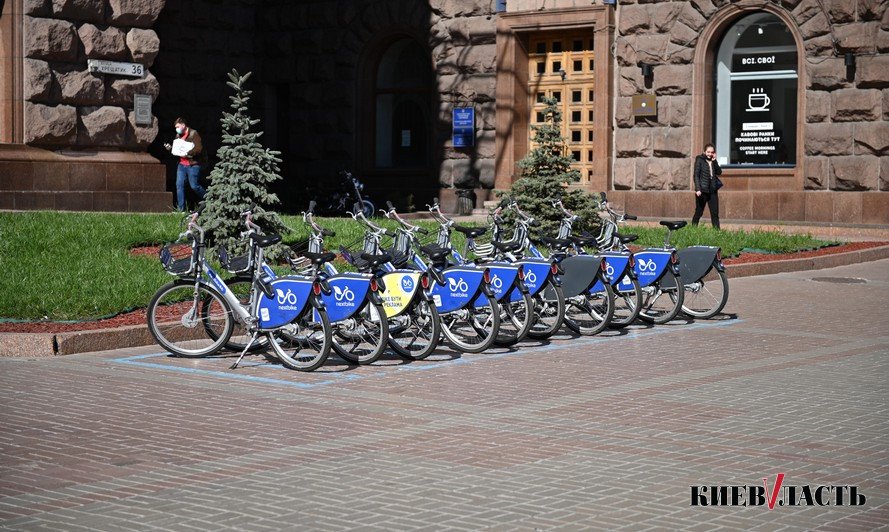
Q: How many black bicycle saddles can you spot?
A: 10